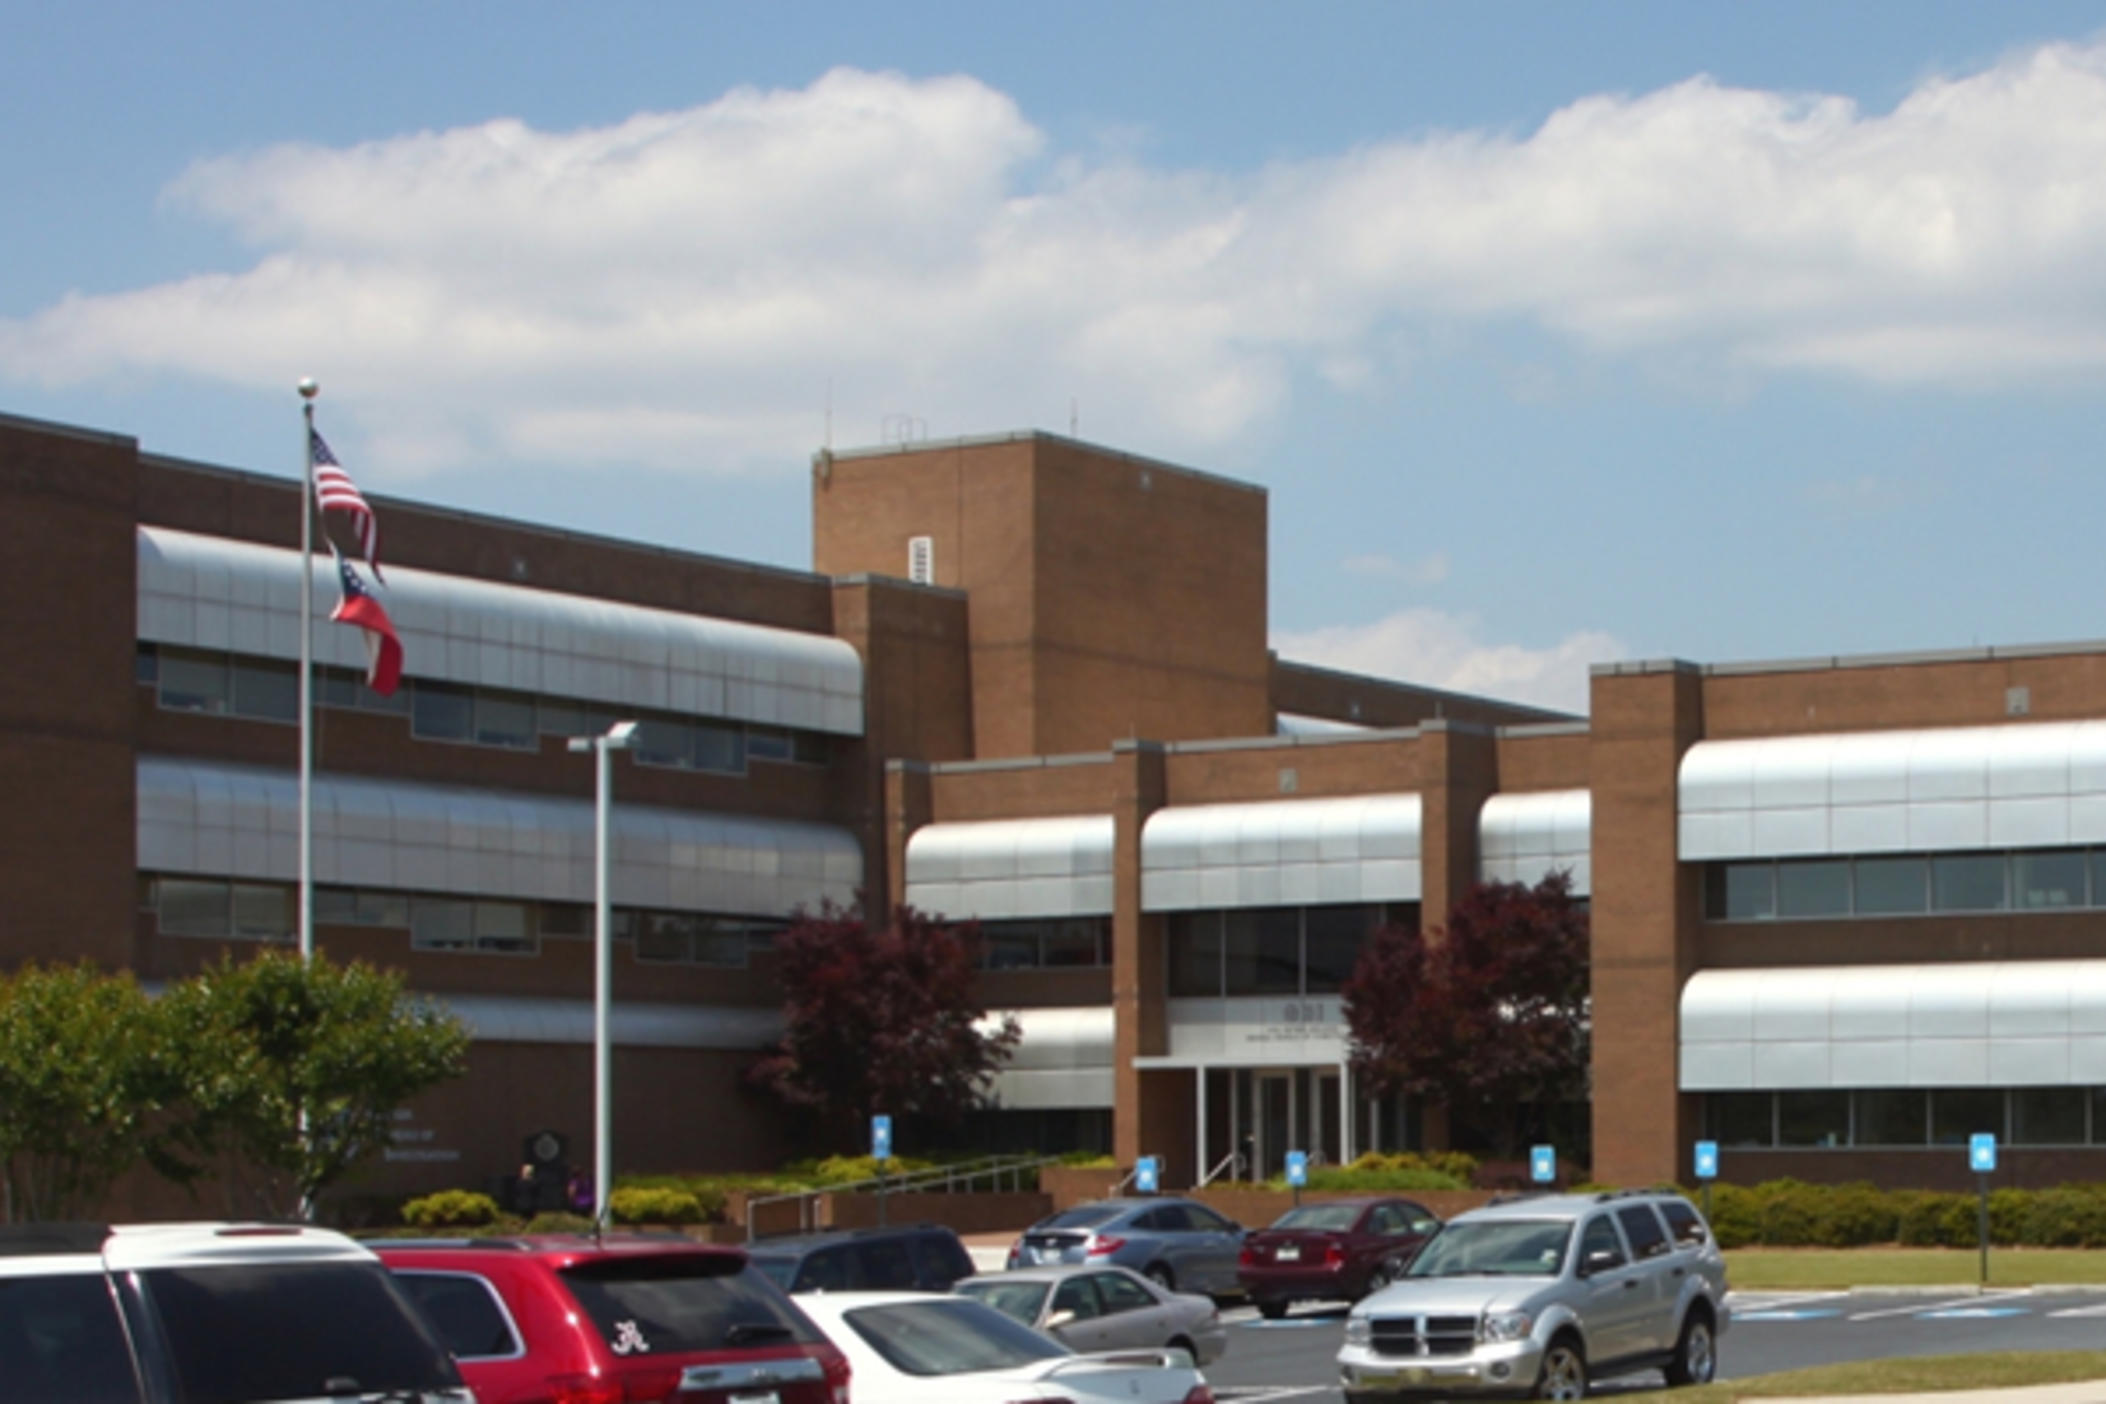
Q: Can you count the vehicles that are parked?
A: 8